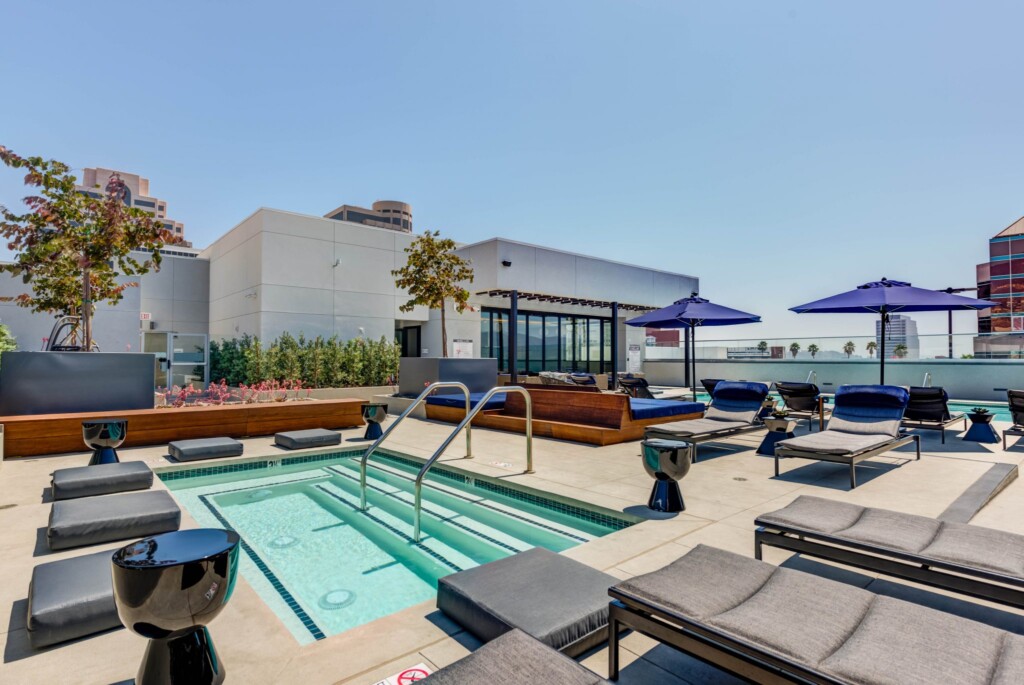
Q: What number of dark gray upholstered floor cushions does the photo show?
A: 6